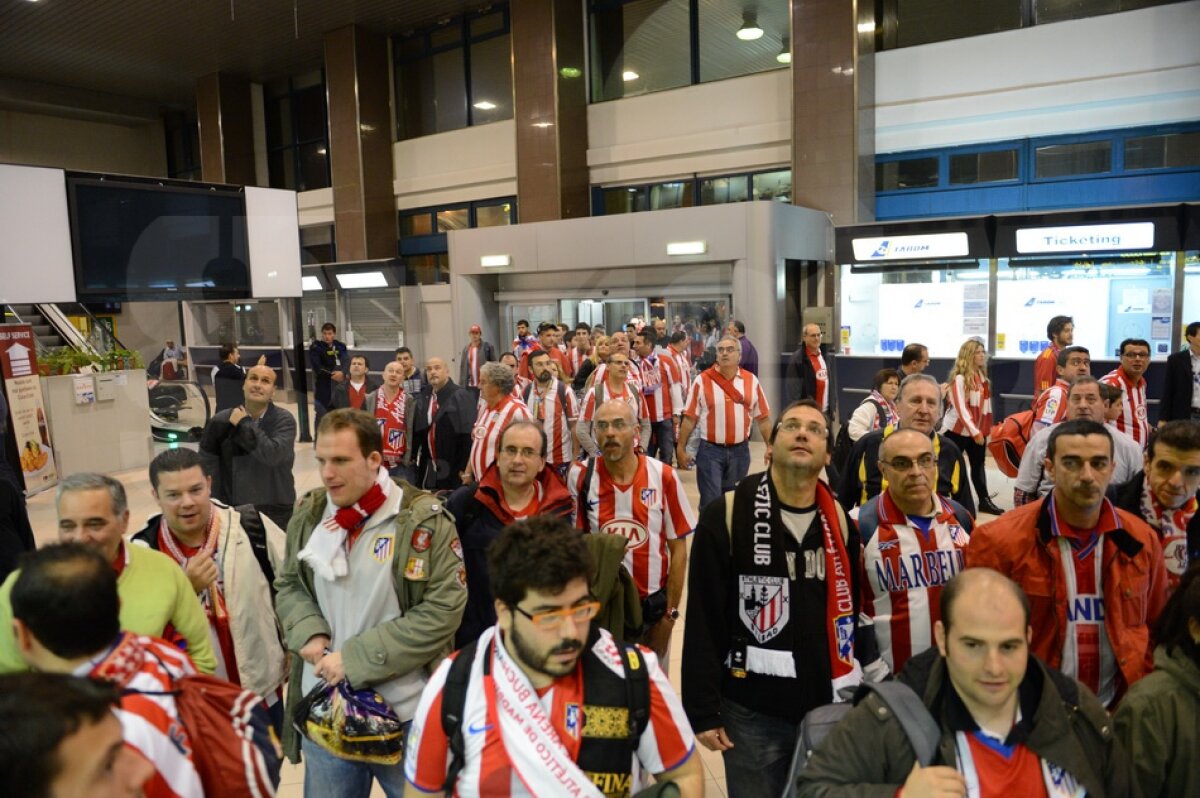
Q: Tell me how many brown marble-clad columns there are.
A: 4